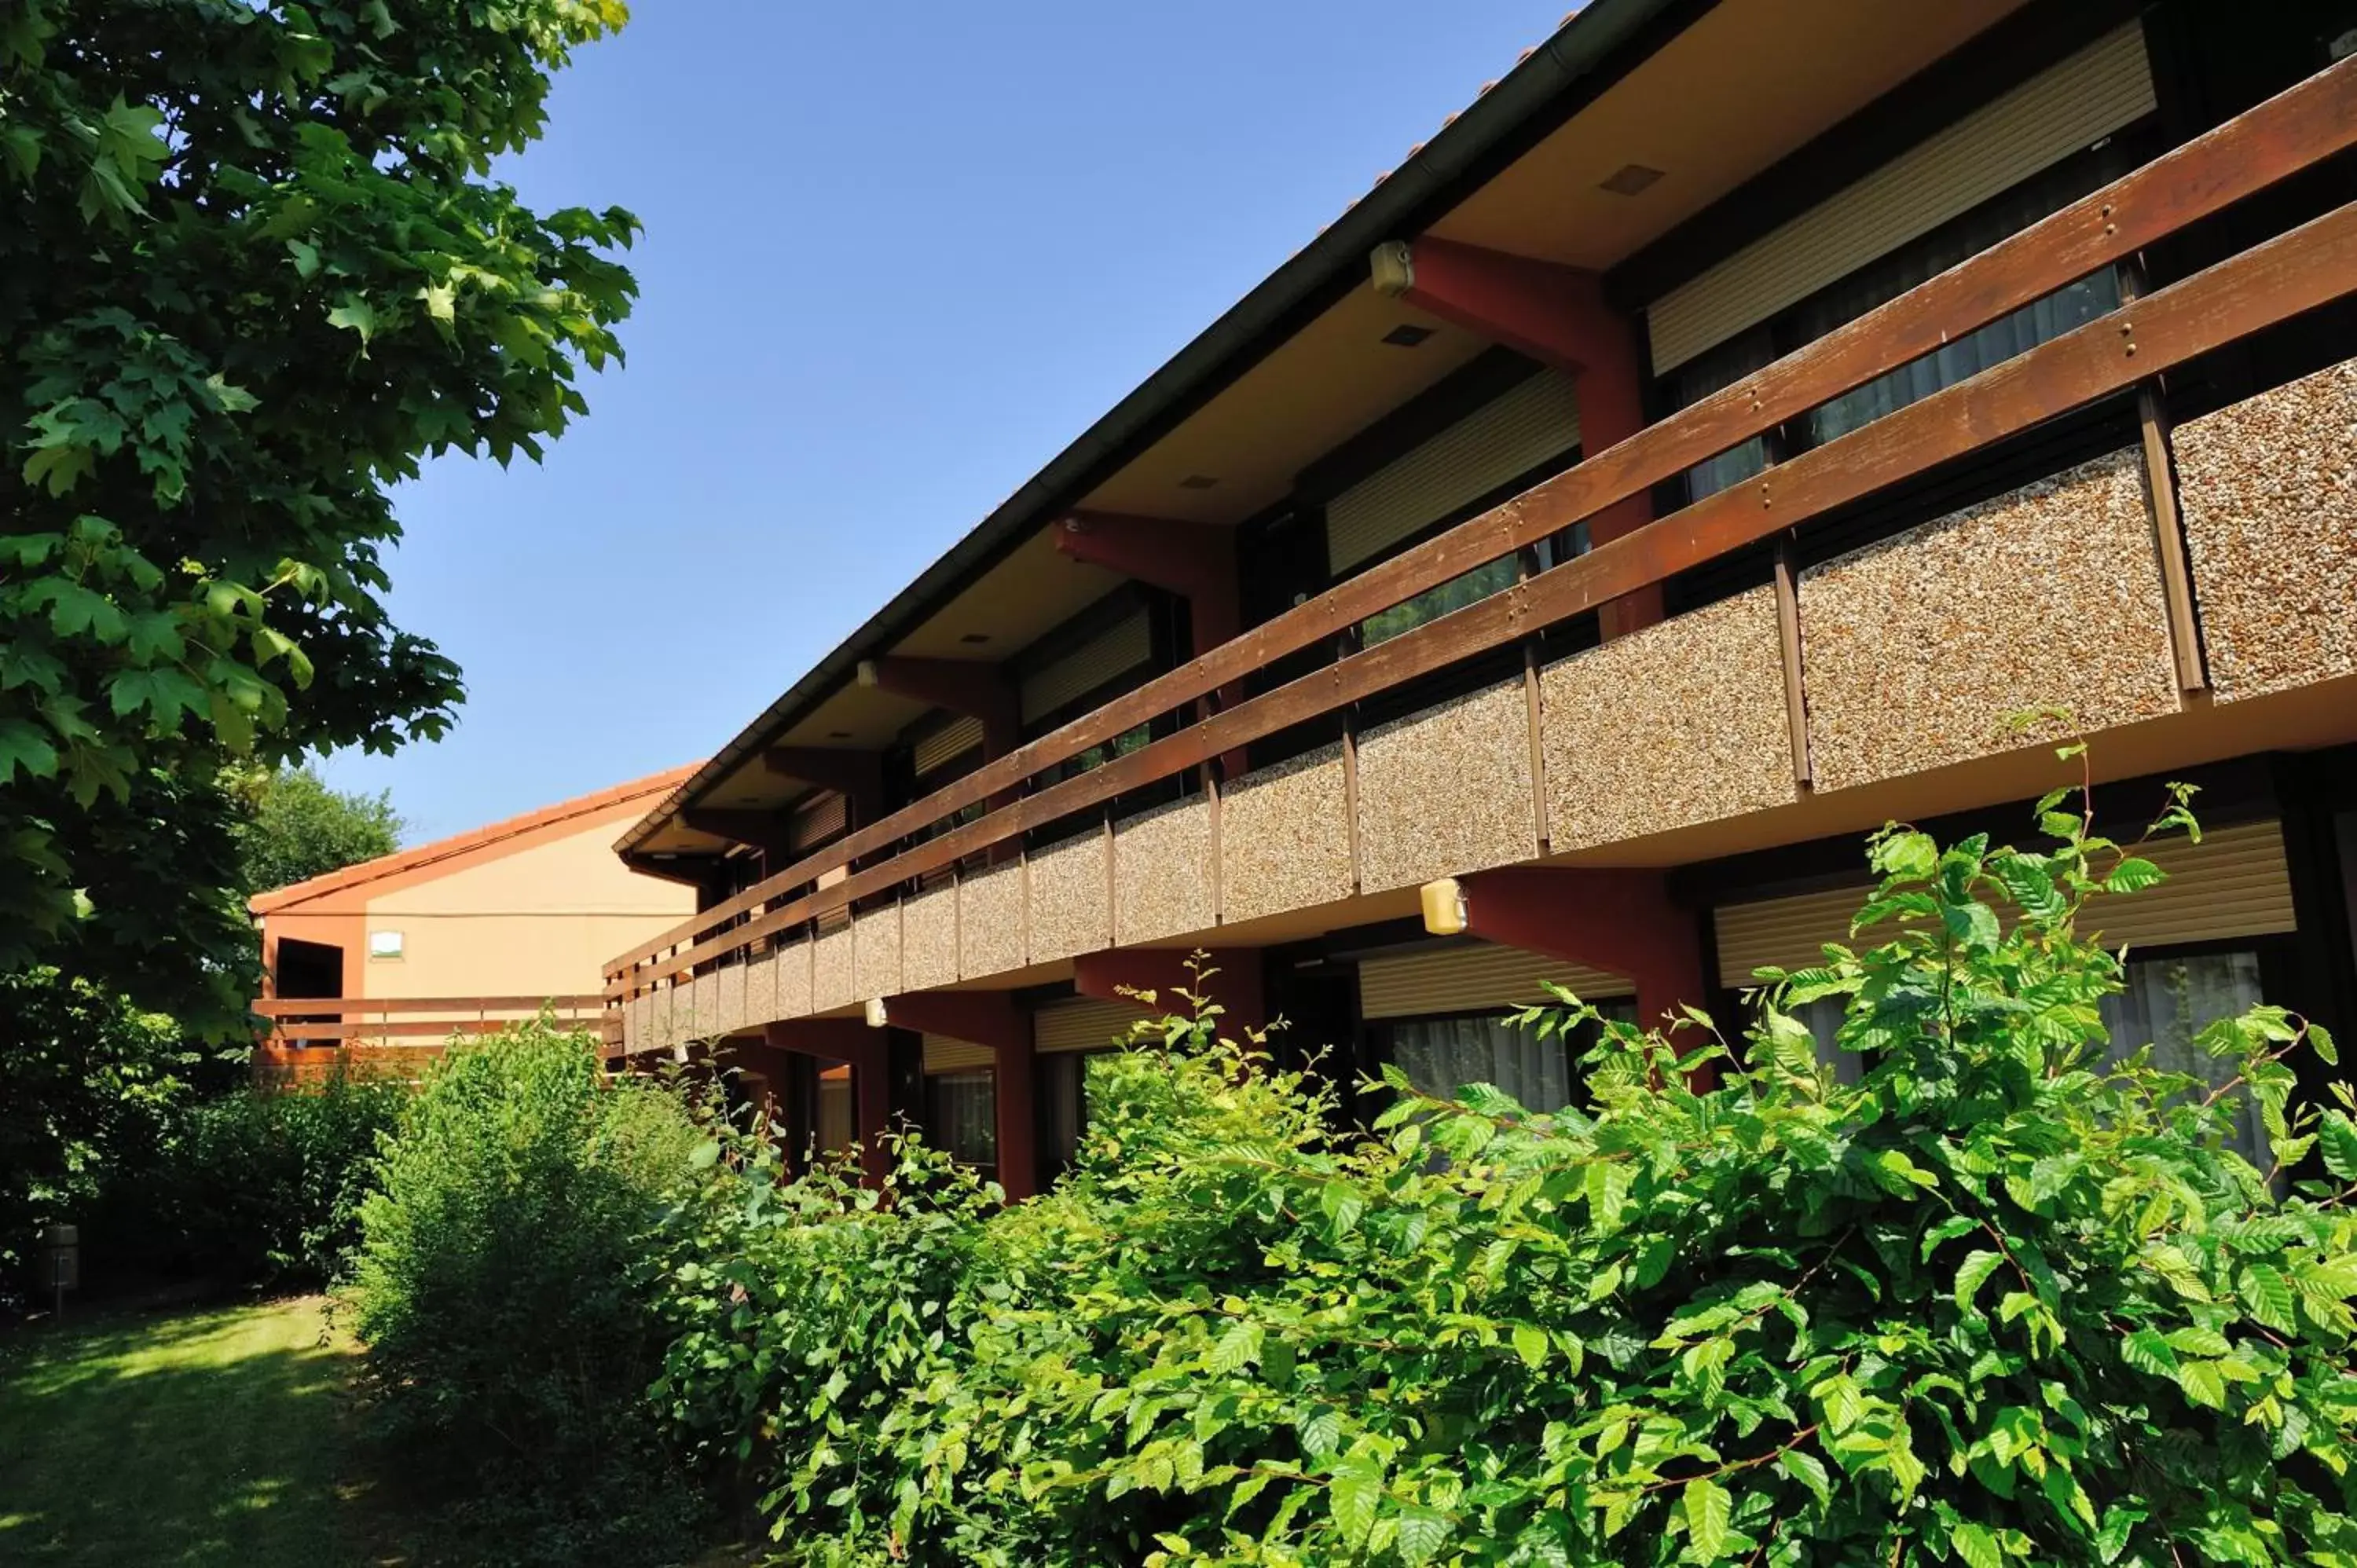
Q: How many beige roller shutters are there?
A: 9